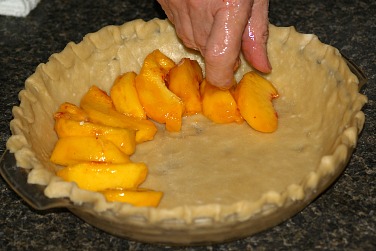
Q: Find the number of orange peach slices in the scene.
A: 10